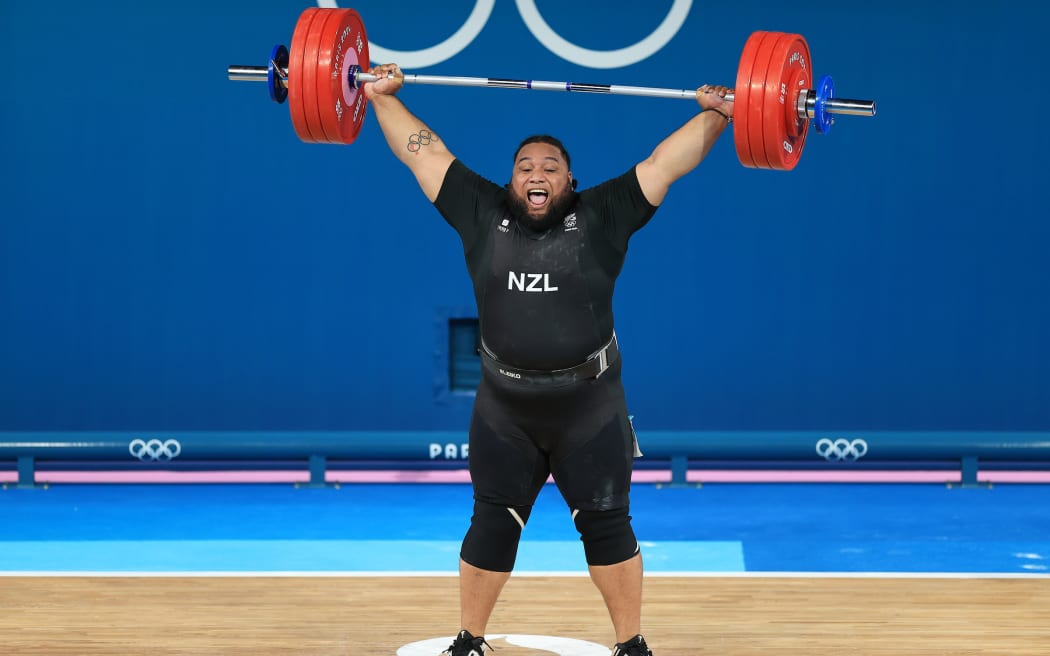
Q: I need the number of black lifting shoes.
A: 2